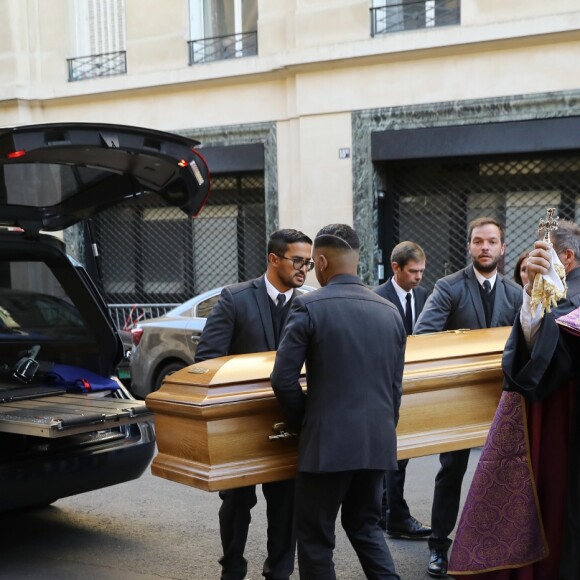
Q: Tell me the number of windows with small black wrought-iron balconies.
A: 3